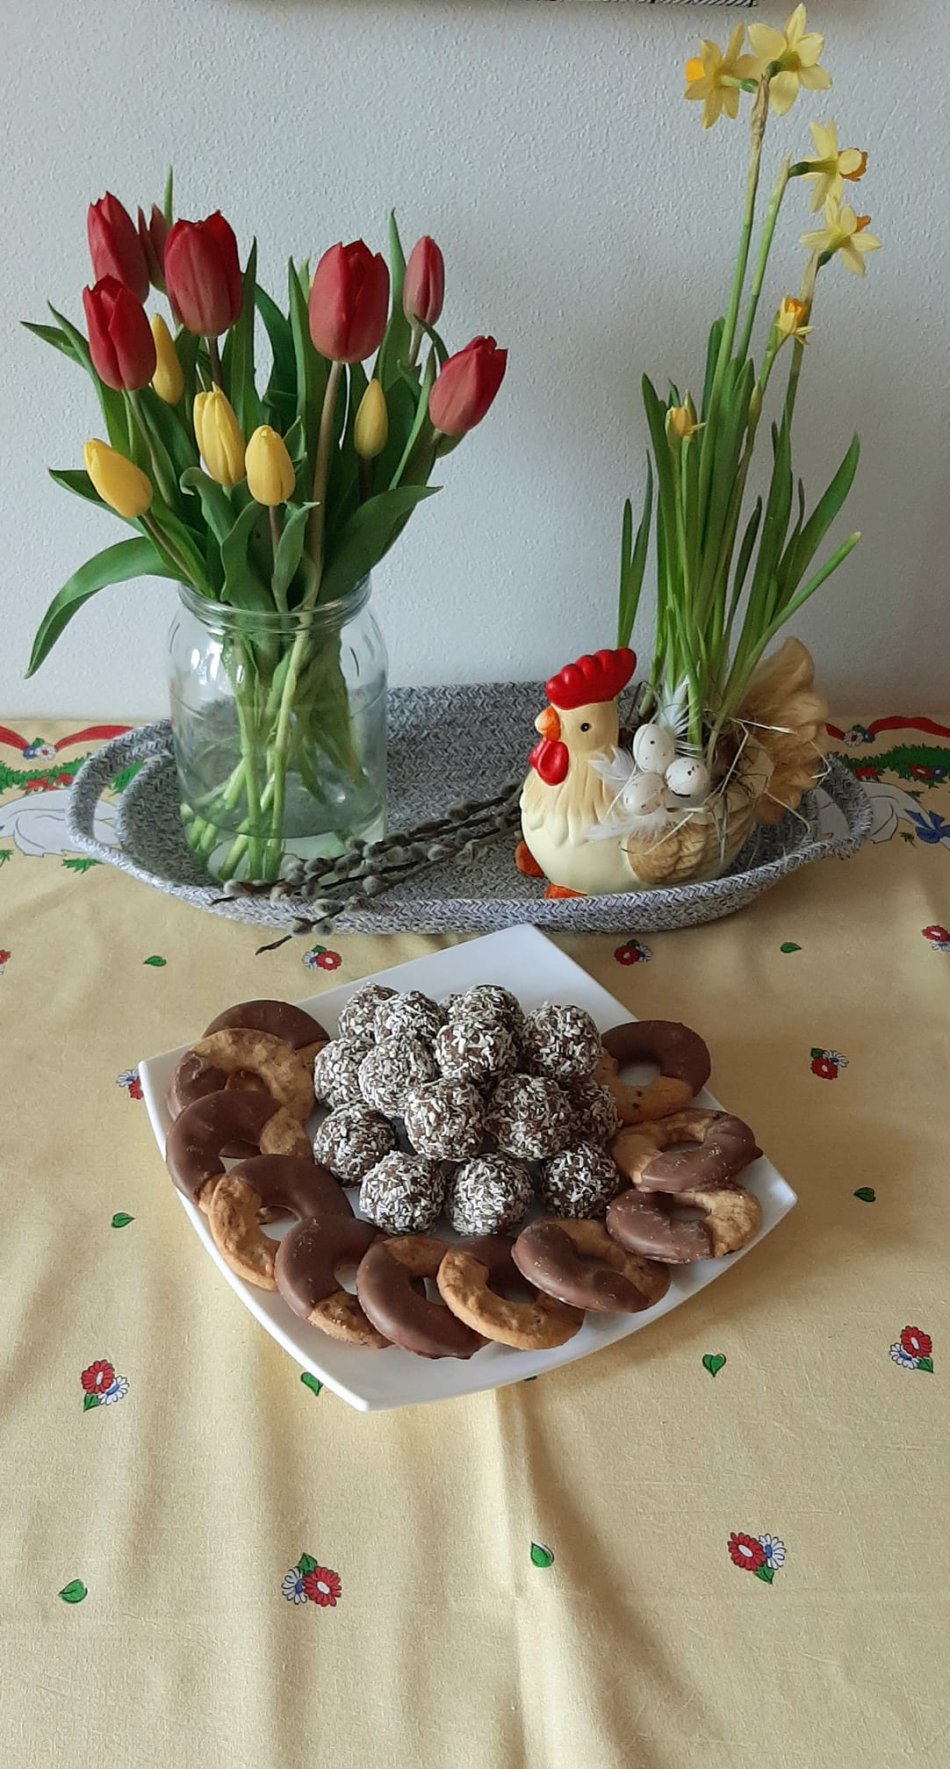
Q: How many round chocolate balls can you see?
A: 15